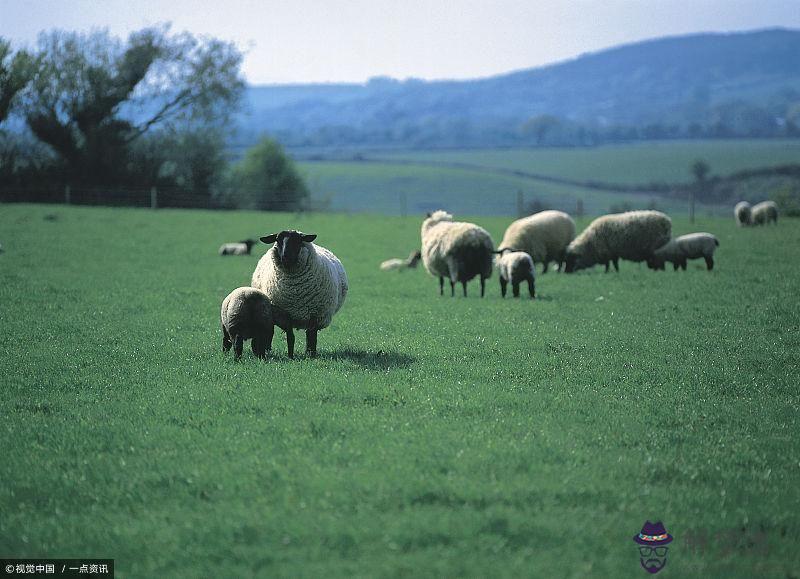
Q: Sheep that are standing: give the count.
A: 9